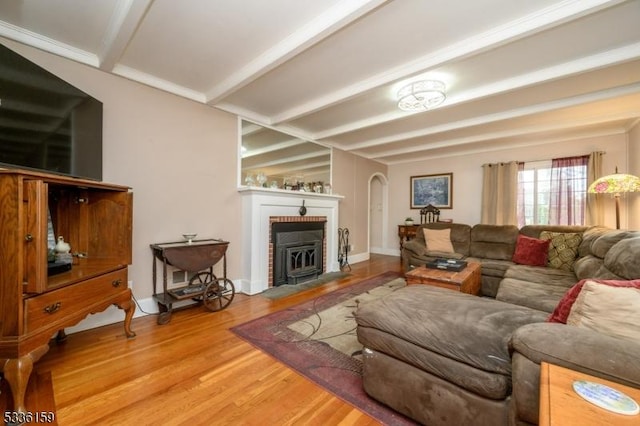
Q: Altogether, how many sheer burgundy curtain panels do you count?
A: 2